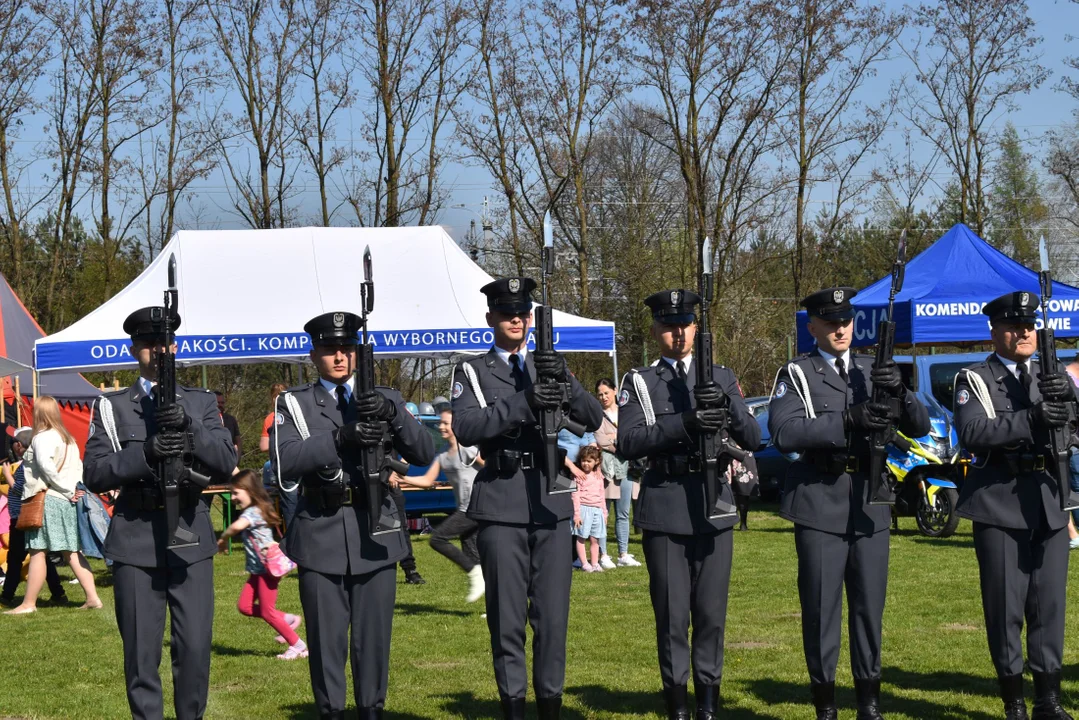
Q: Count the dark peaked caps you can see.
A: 6